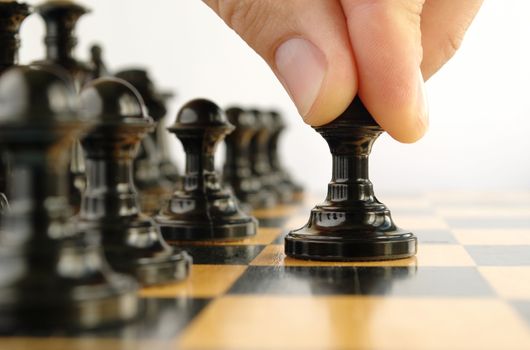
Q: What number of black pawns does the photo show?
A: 7